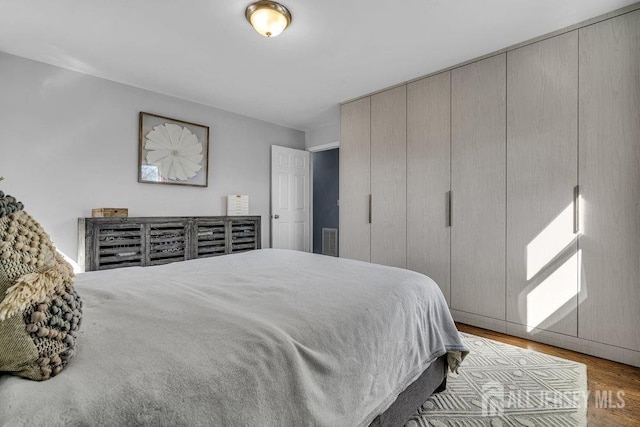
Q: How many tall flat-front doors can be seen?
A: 6